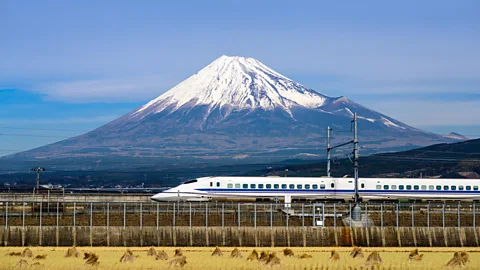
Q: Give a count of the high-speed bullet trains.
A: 1